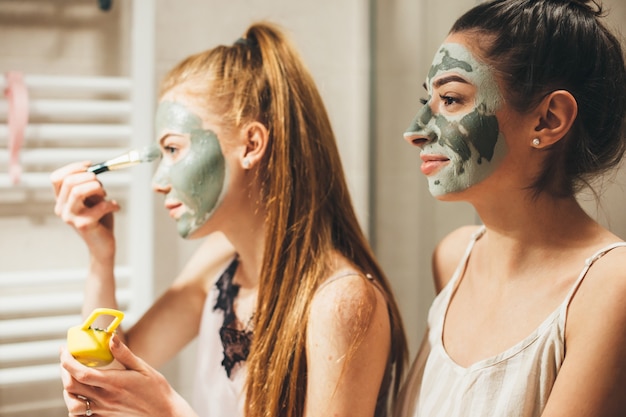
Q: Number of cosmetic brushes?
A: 1